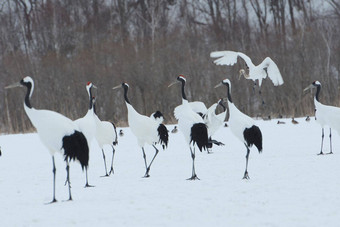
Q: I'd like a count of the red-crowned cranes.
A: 9